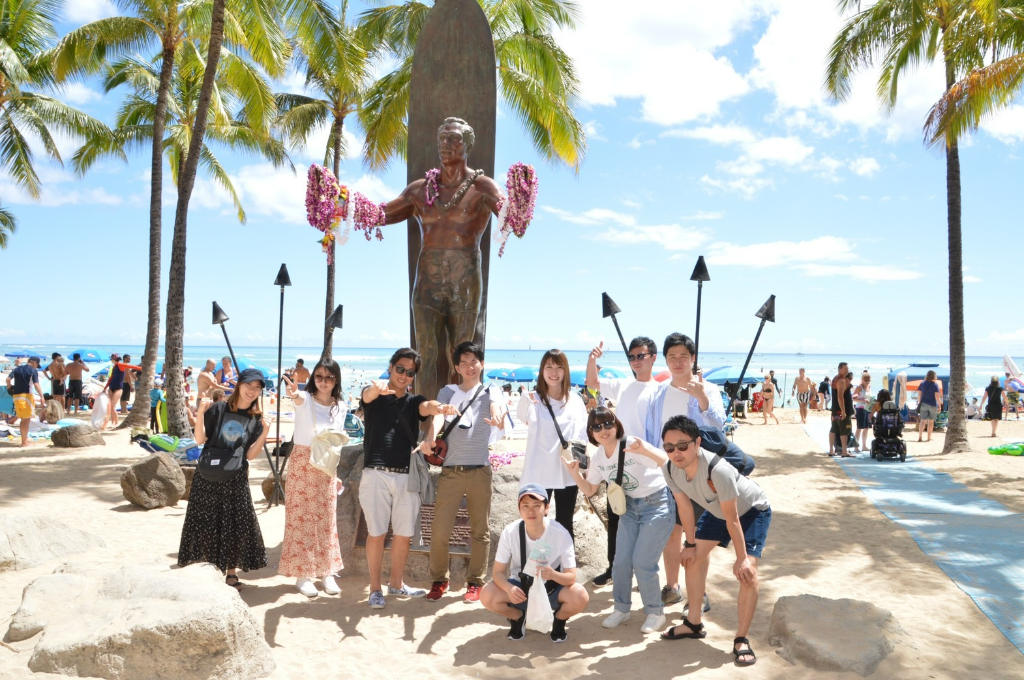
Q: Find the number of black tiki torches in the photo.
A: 6